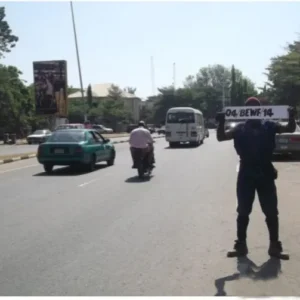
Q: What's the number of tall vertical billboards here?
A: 1